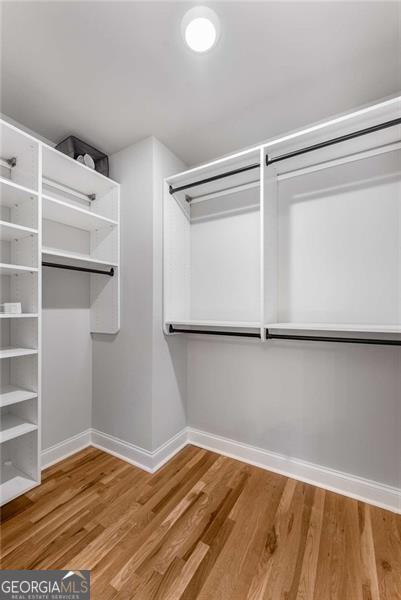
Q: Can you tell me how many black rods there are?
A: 5